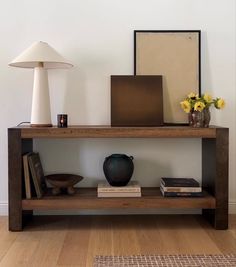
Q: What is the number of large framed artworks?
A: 1